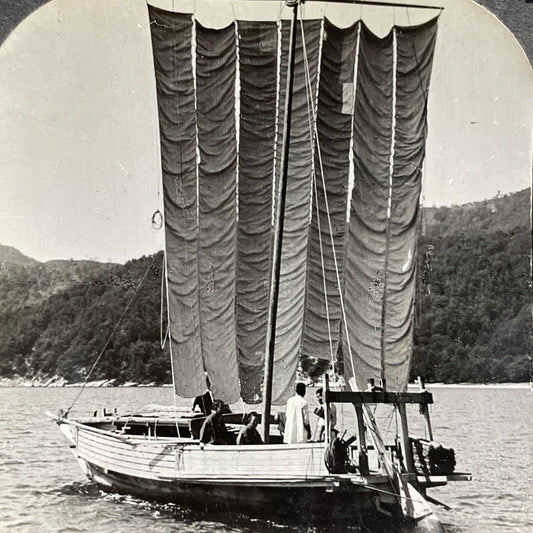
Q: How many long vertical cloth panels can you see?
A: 7